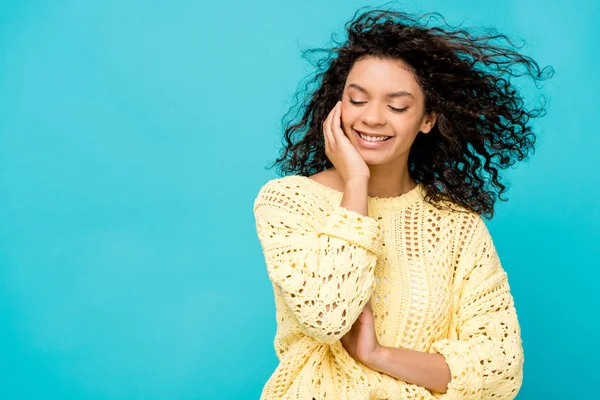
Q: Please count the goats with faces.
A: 0